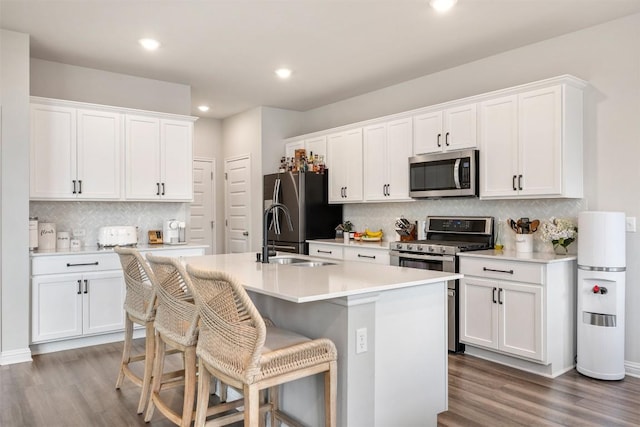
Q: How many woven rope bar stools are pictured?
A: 3